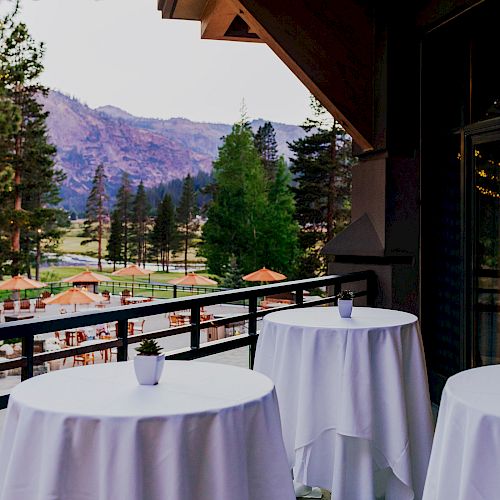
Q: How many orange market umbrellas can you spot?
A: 6